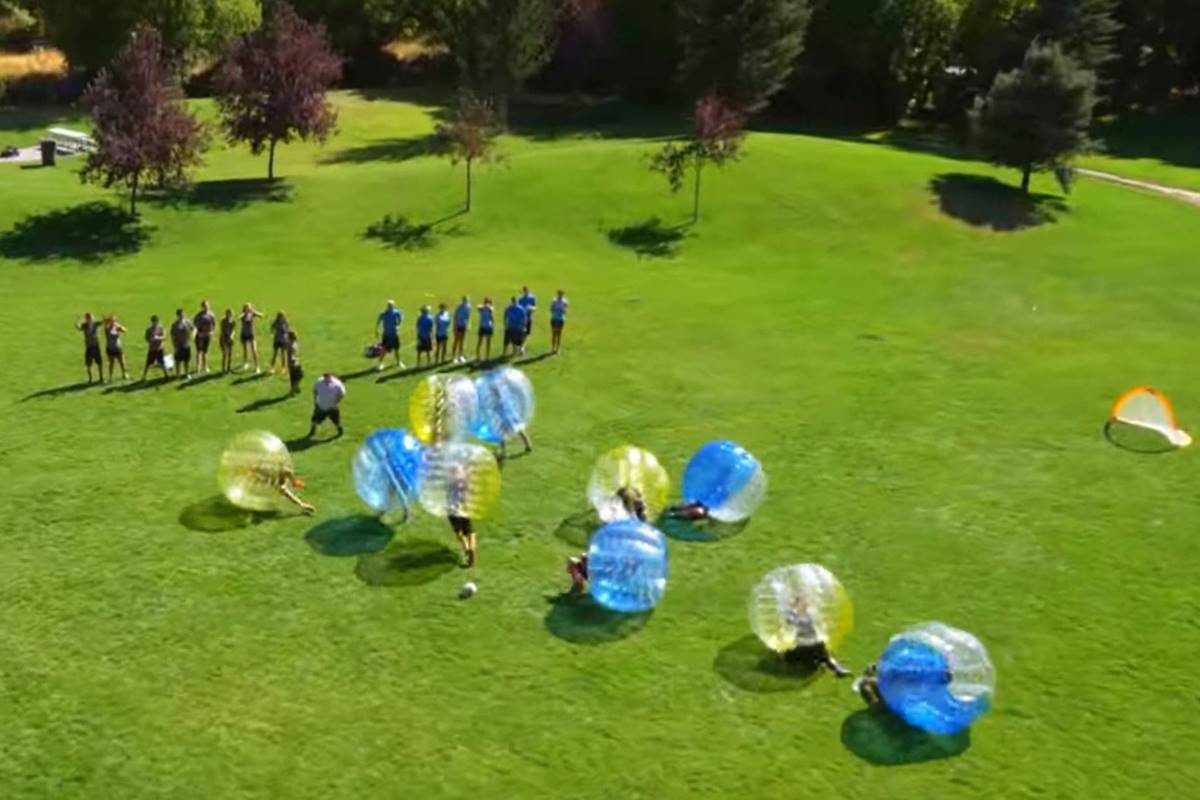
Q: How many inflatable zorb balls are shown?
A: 10